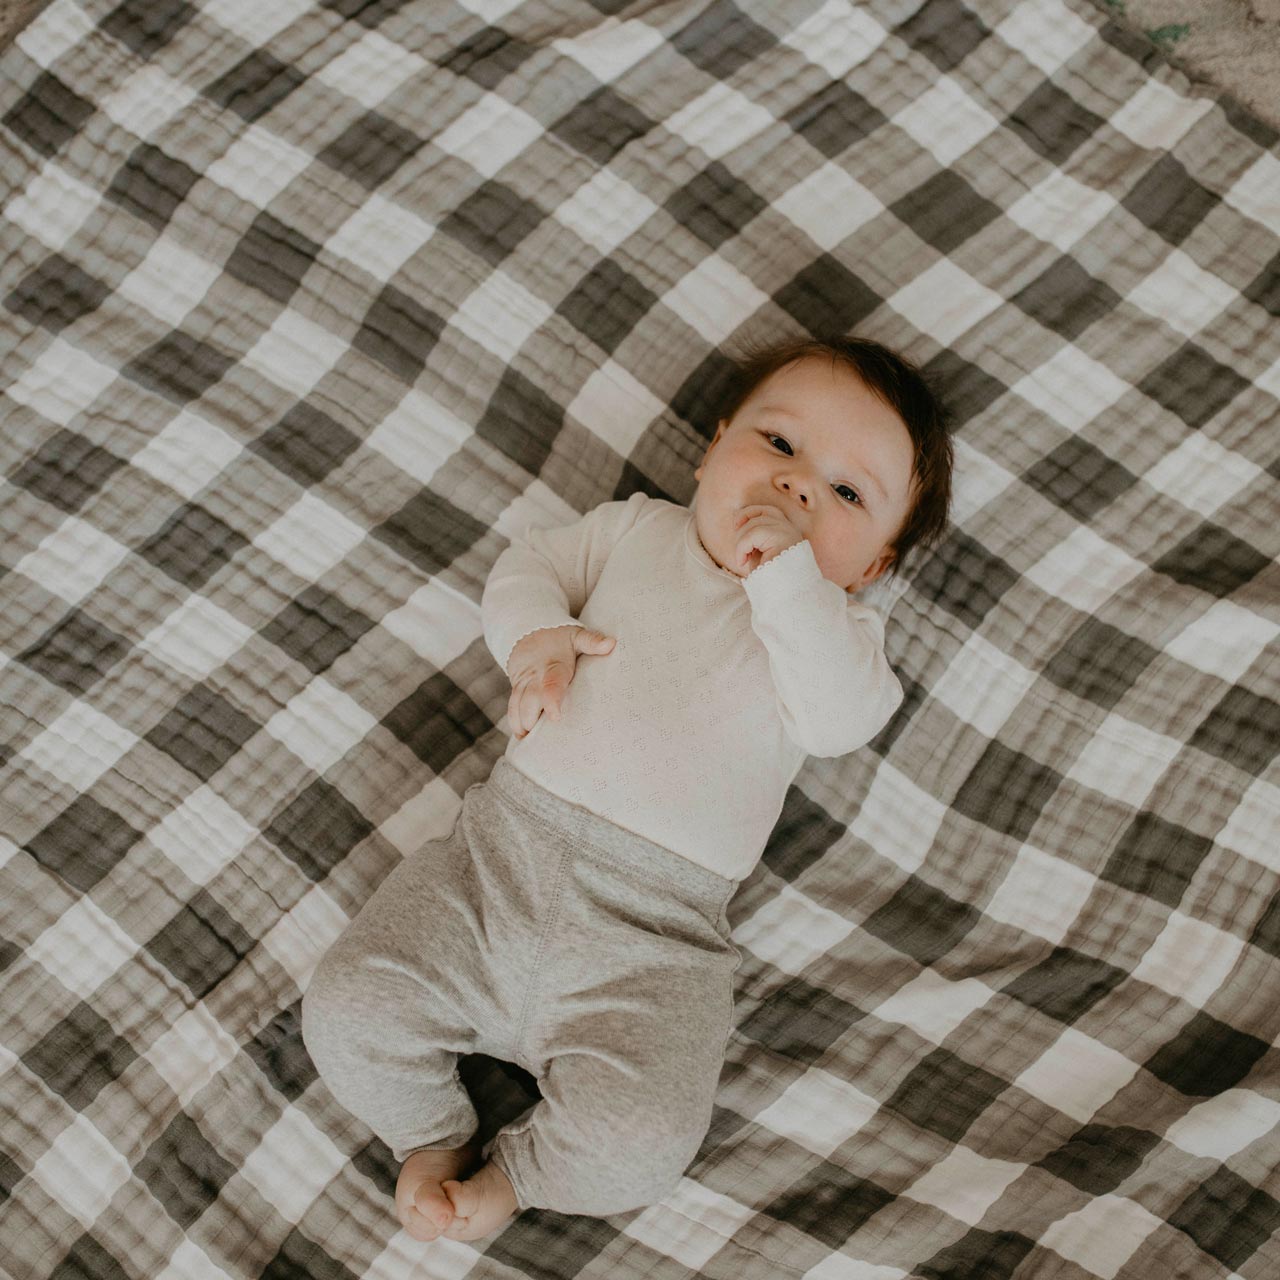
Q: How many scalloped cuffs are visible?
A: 2